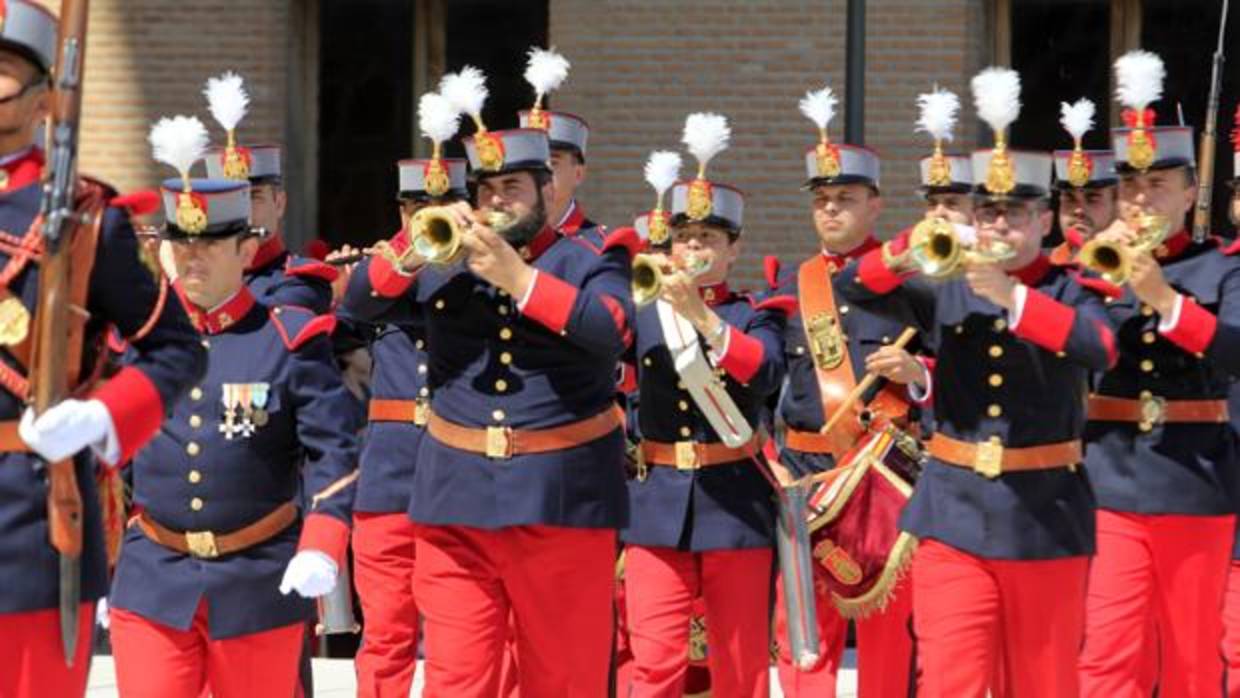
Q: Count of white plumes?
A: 12